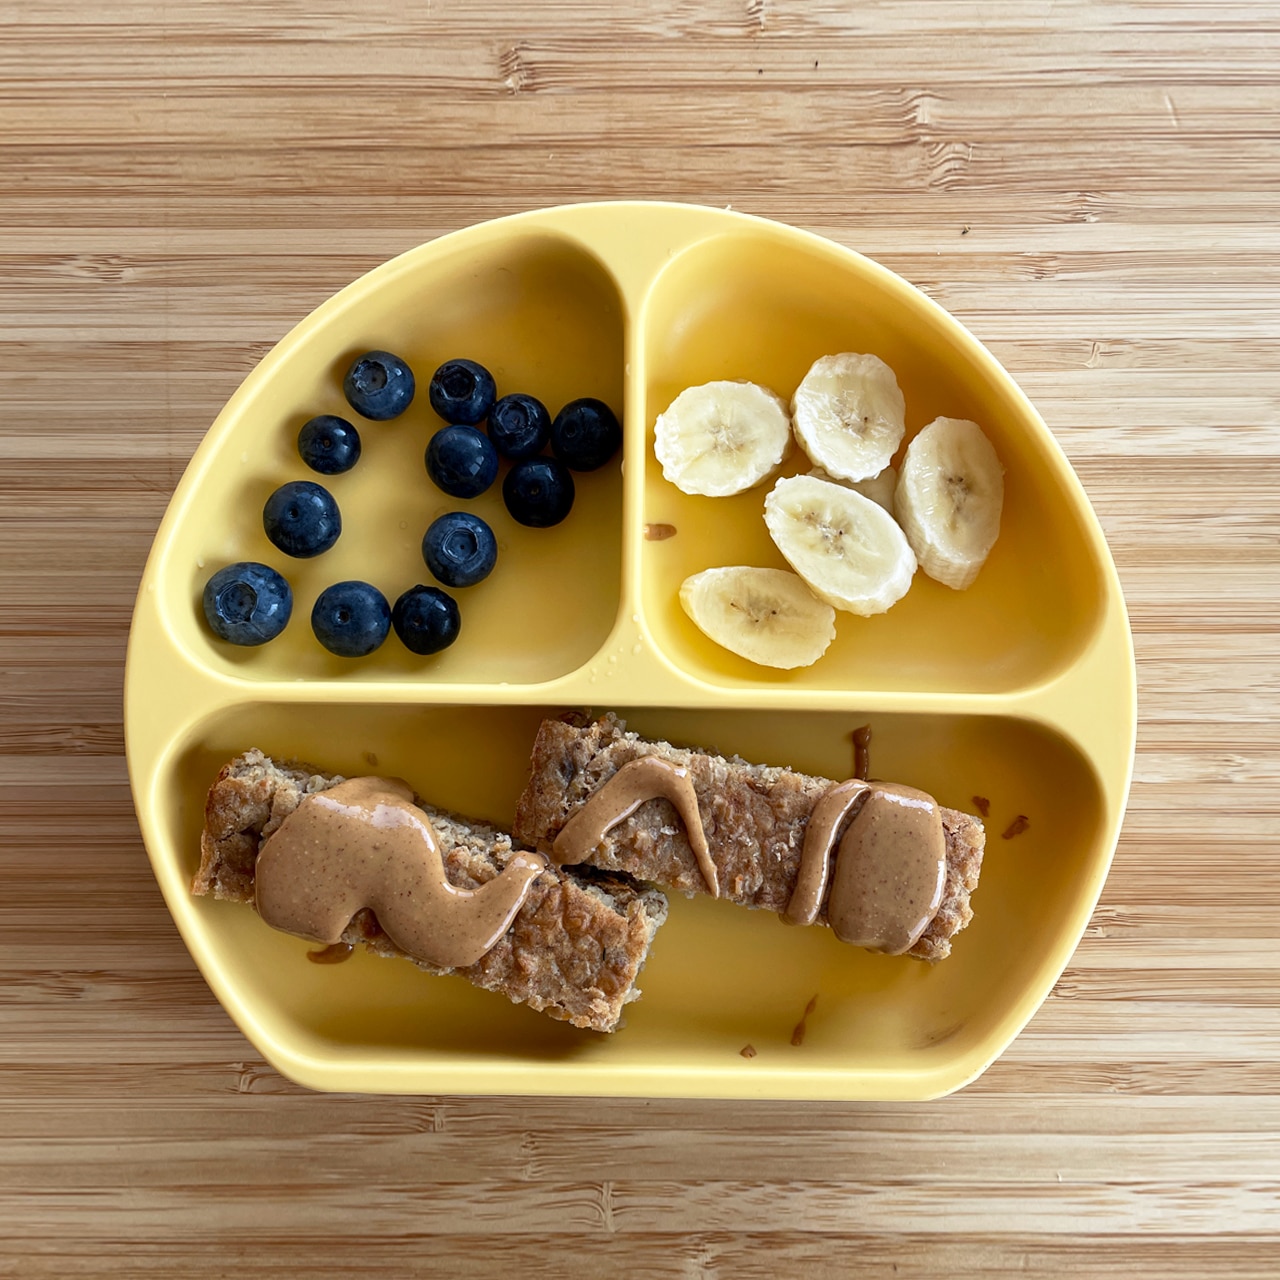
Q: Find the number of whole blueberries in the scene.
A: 12